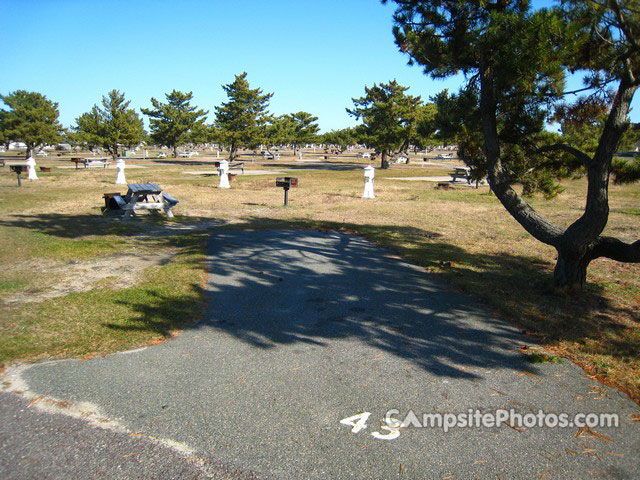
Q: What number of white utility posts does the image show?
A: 4